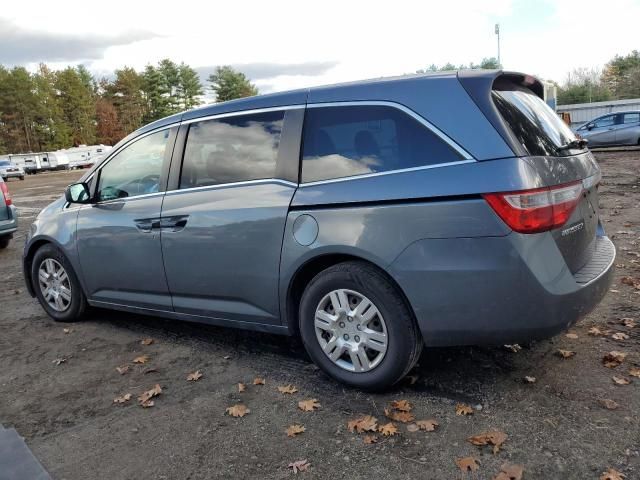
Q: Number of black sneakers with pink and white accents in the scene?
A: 0